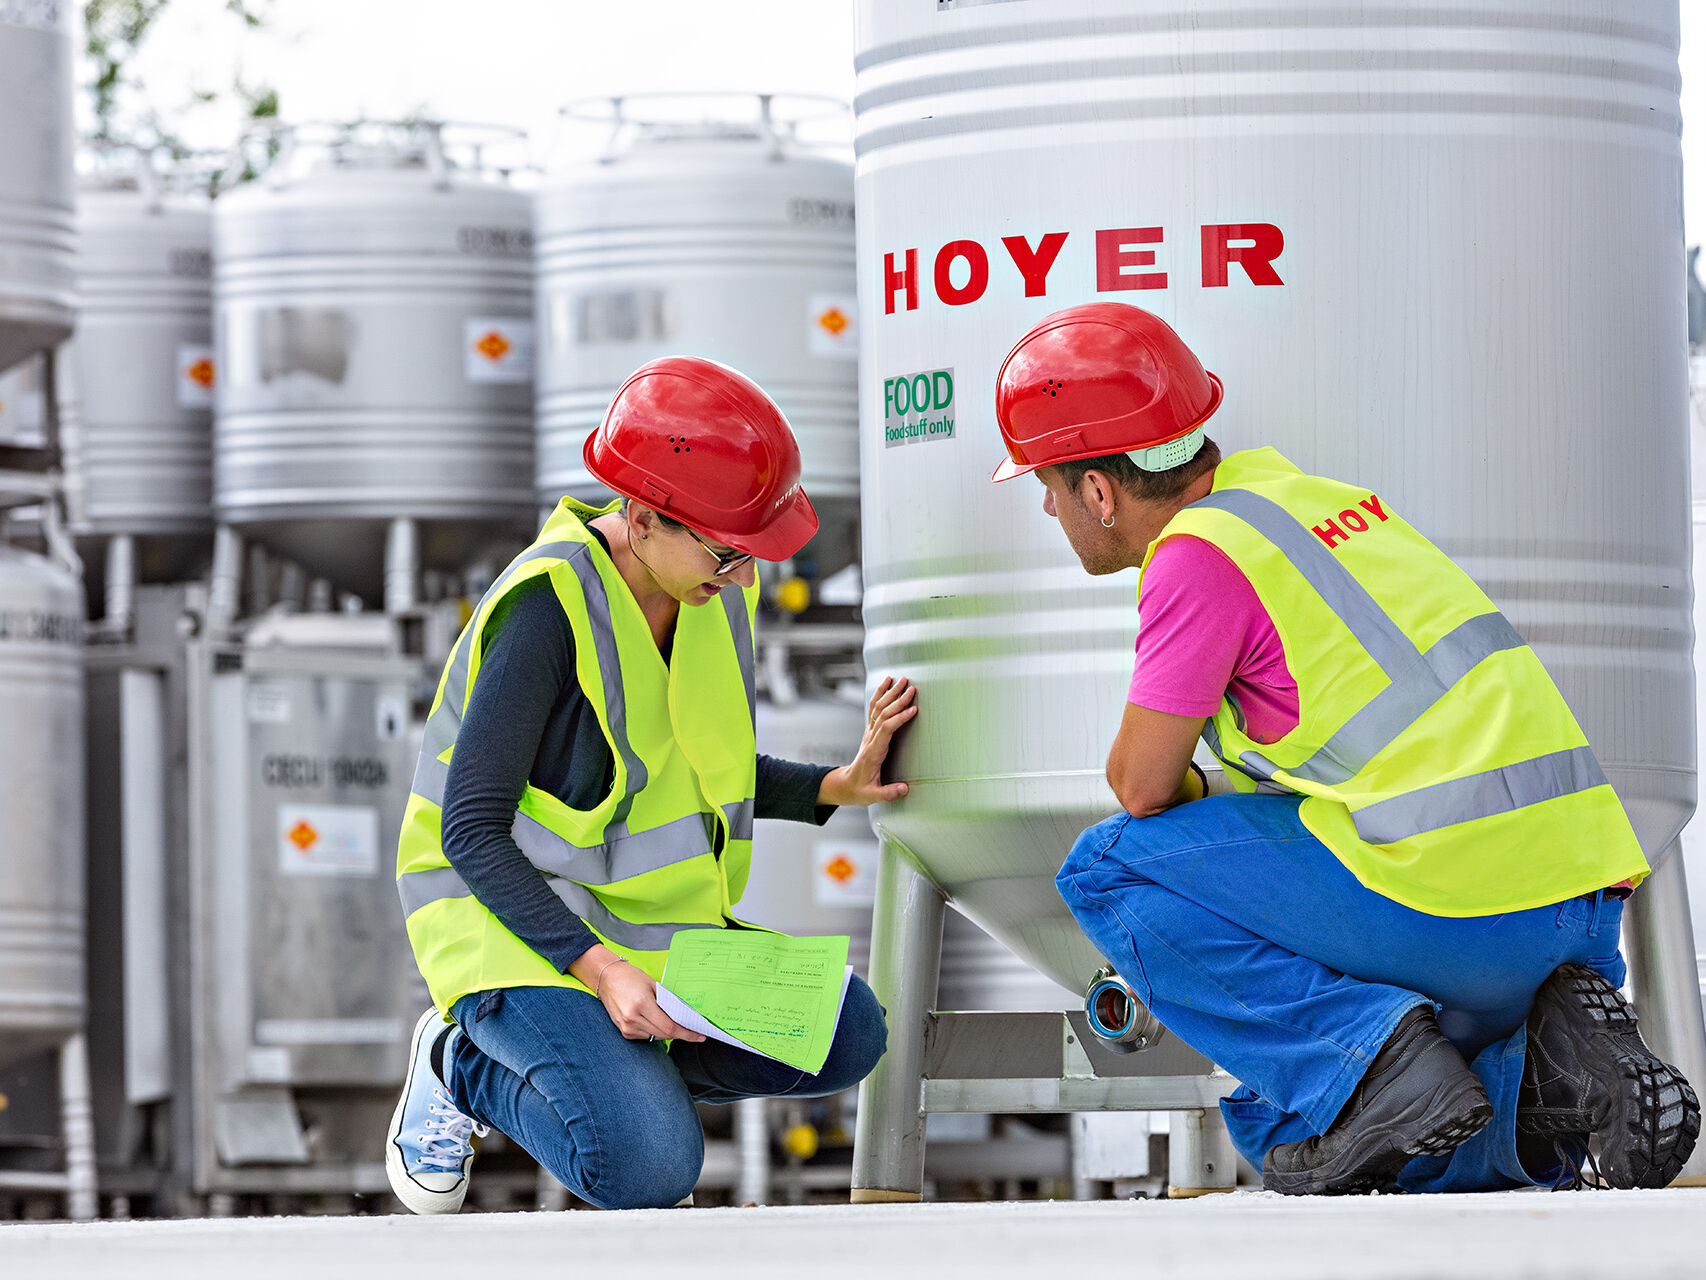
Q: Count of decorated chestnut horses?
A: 0